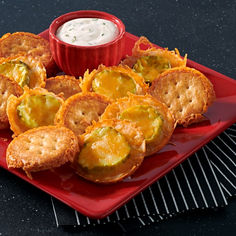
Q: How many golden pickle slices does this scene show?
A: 6